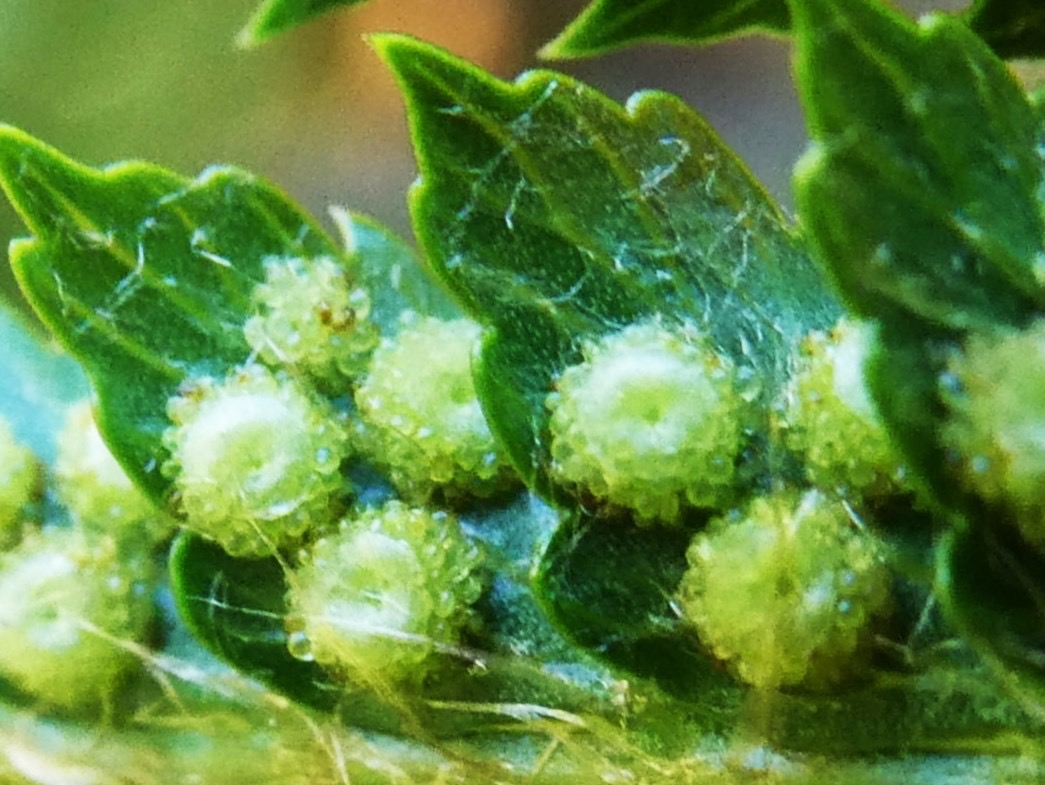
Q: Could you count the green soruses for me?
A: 11